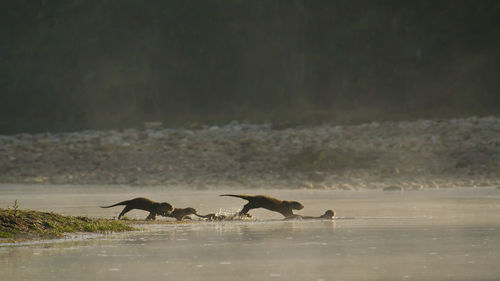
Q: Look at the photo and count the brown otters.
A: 5